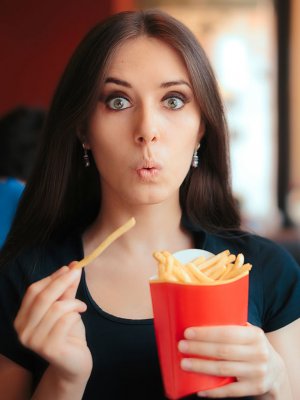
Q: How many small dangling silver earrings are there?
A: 2